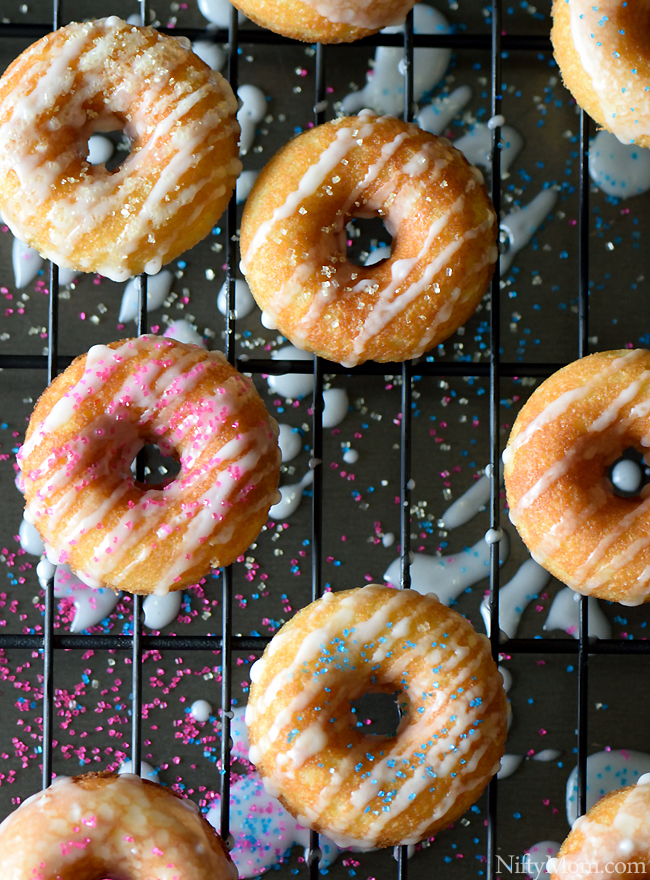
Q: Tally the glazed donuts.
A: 9